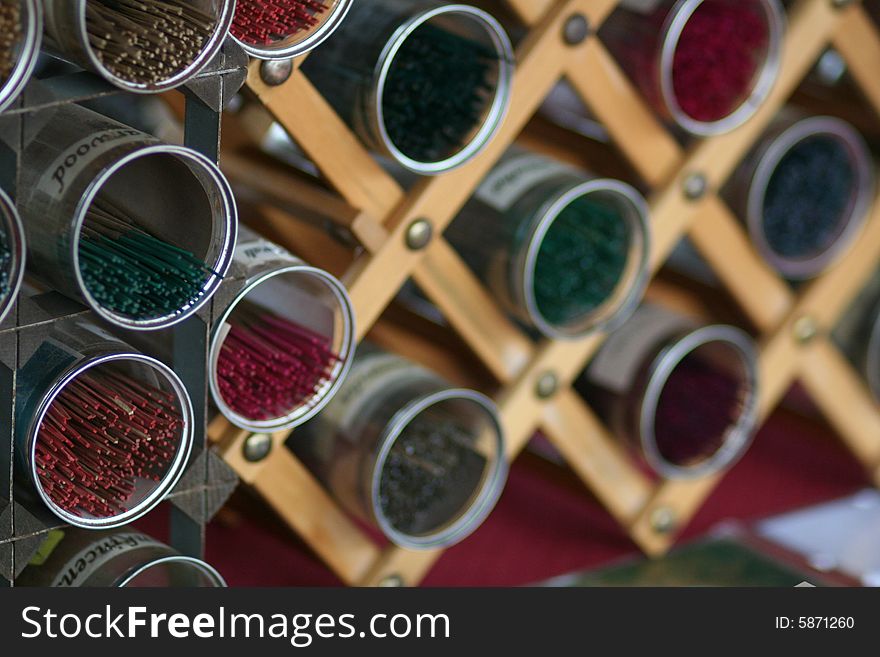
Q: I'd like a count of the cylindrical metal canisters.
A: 15